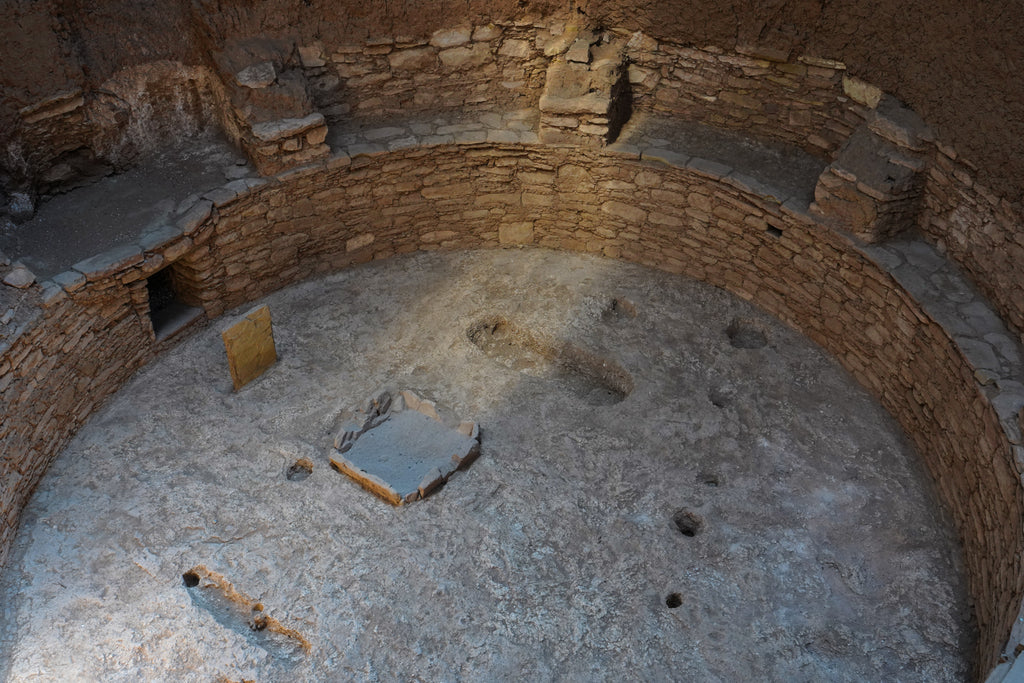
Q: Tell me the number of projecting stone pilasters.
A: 3